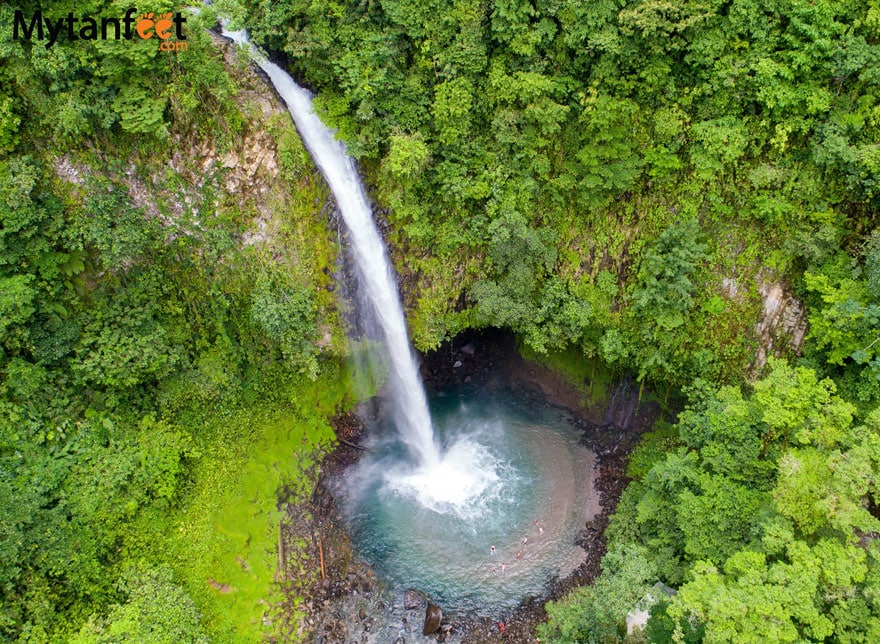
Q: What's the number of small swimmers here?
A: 7